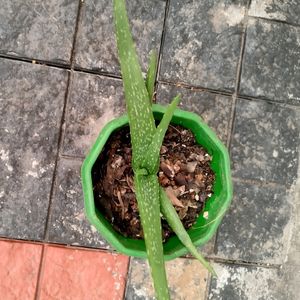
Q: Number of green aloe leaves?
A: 5